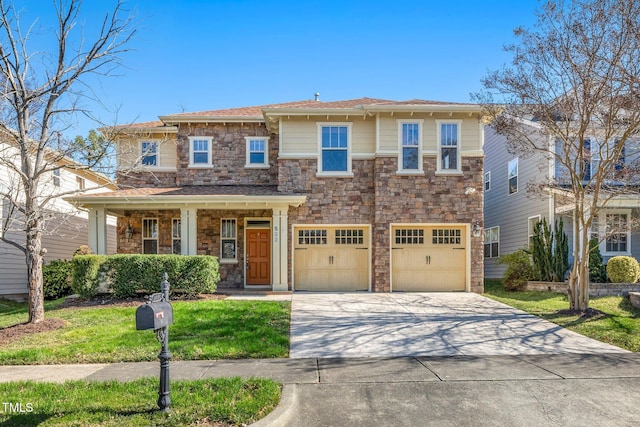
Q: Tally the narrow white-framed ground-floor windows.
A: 3